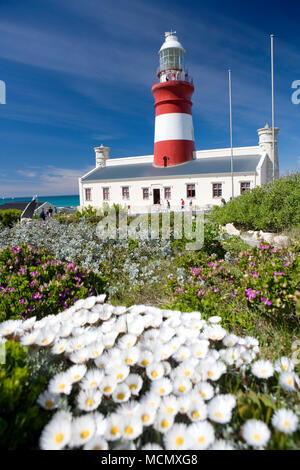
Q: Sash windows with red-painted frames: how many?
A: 8